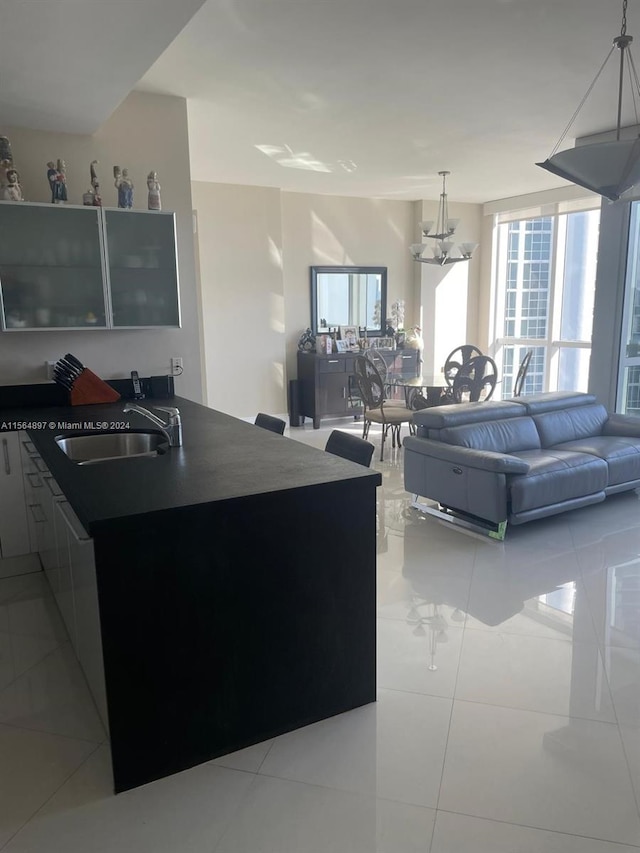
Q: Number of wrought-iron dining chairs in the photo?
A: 5